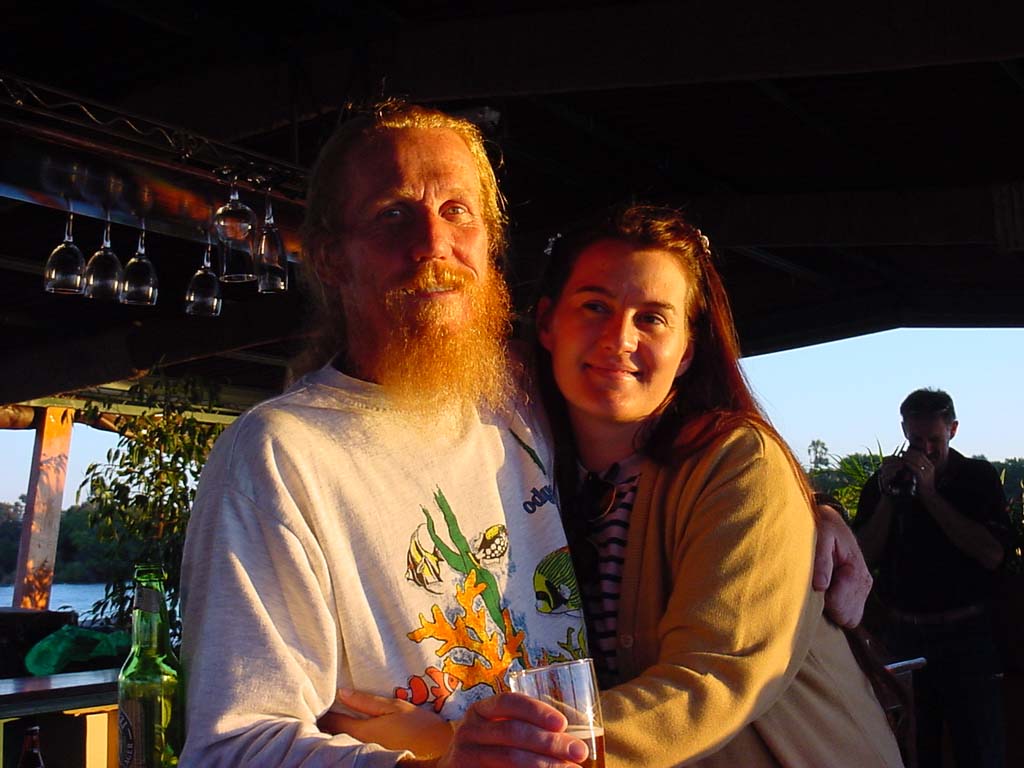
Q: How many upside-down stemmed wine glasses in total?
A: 6